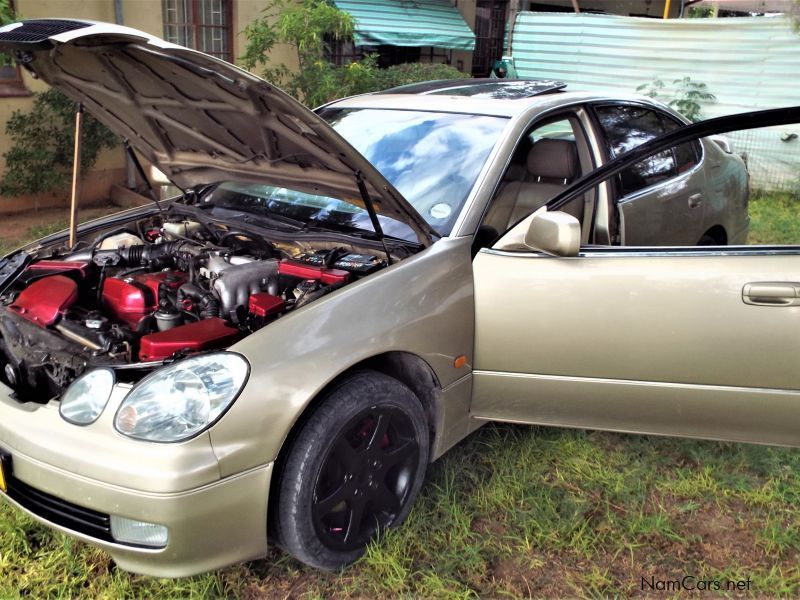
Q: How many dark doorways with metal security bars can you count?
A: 1